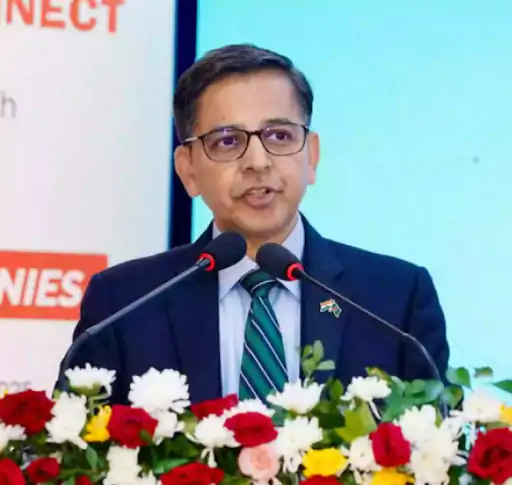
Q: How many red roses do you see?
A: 11